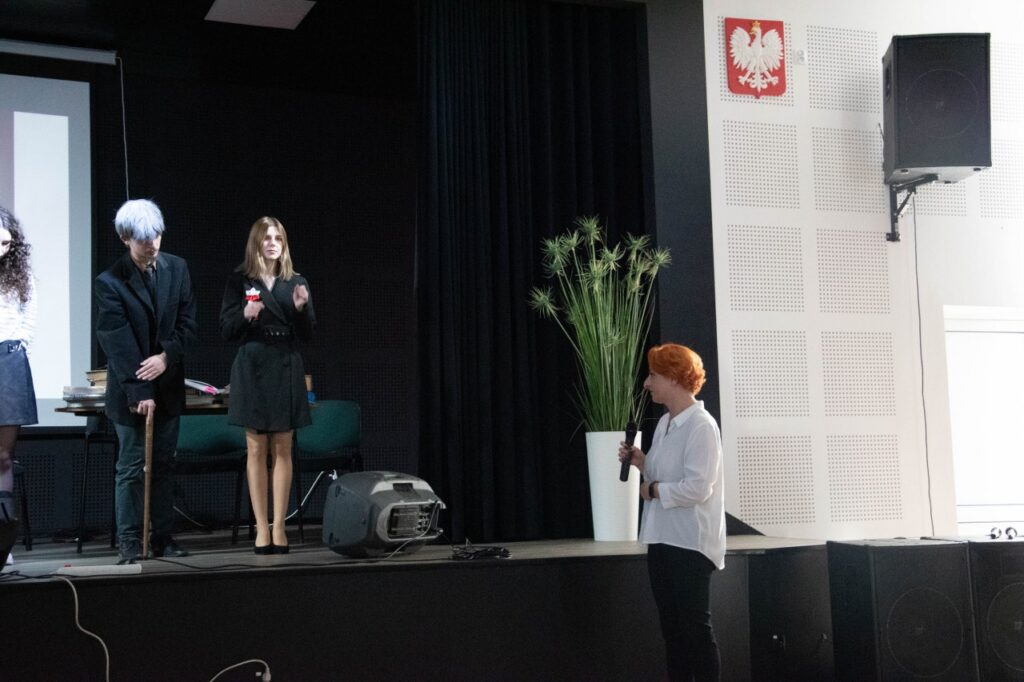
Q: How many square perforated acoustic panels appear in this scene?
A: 13